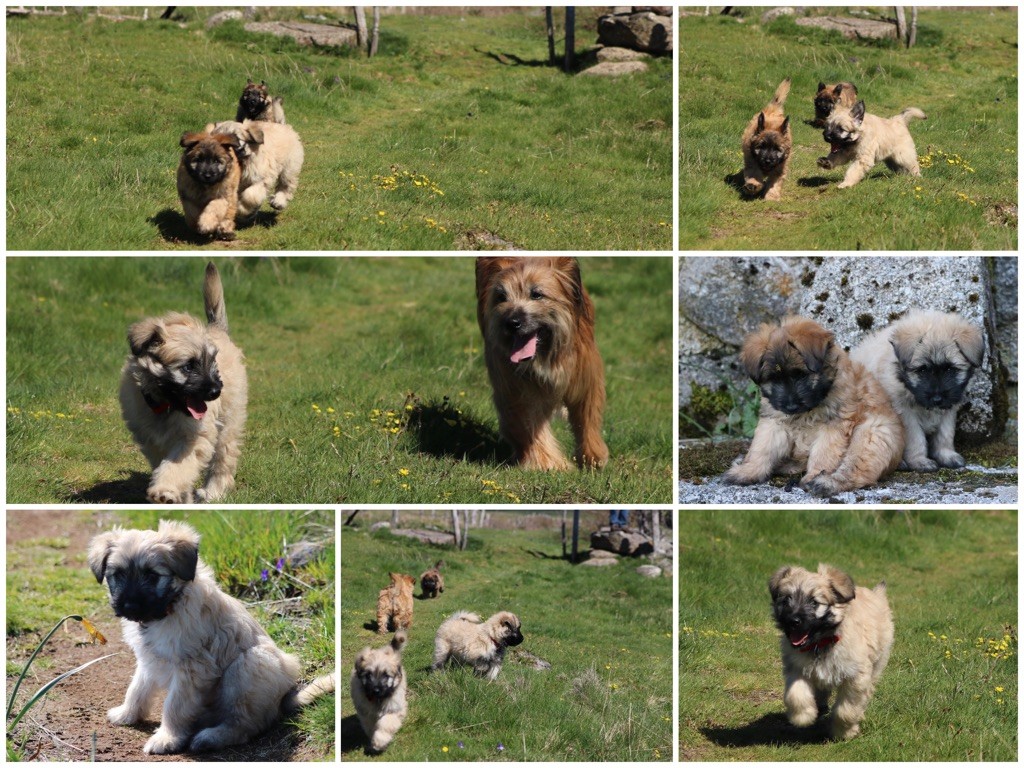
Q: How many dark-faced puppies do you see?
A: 14